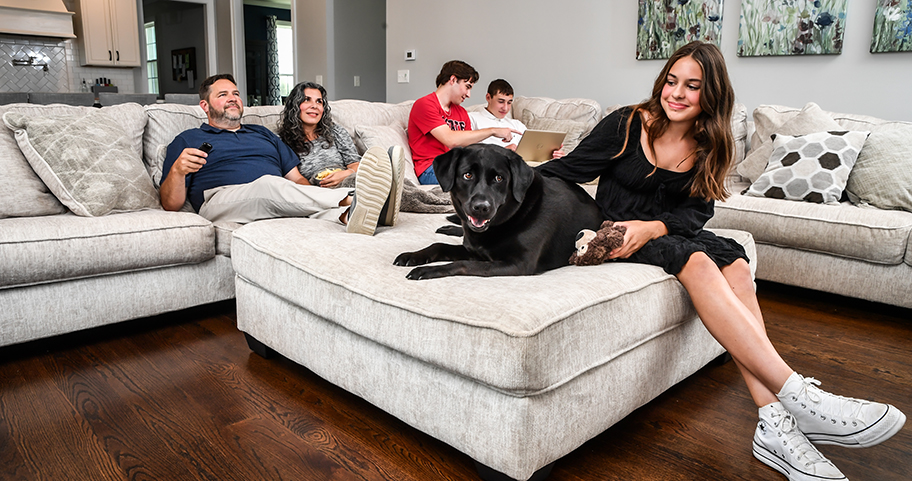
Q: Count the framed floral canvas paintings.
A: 3